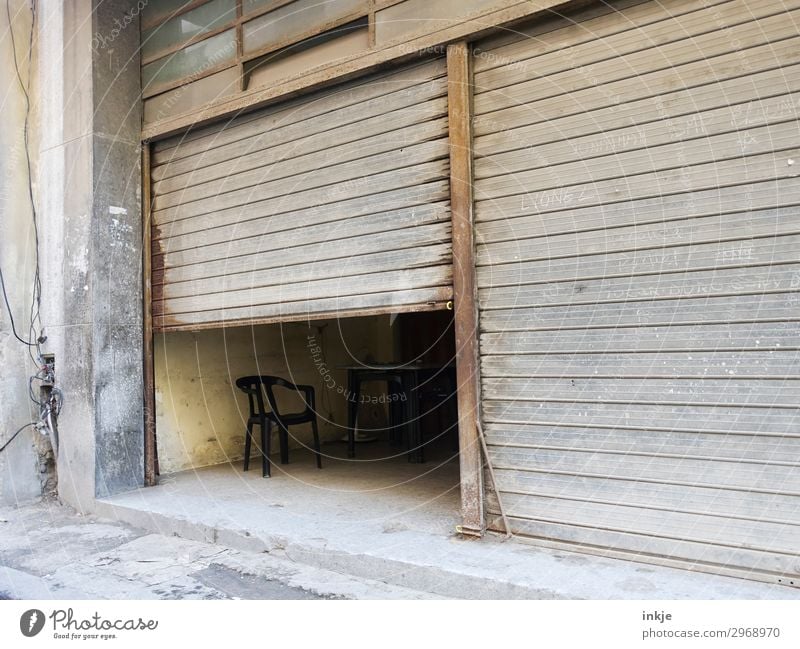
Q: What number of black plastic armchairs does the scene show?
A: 1